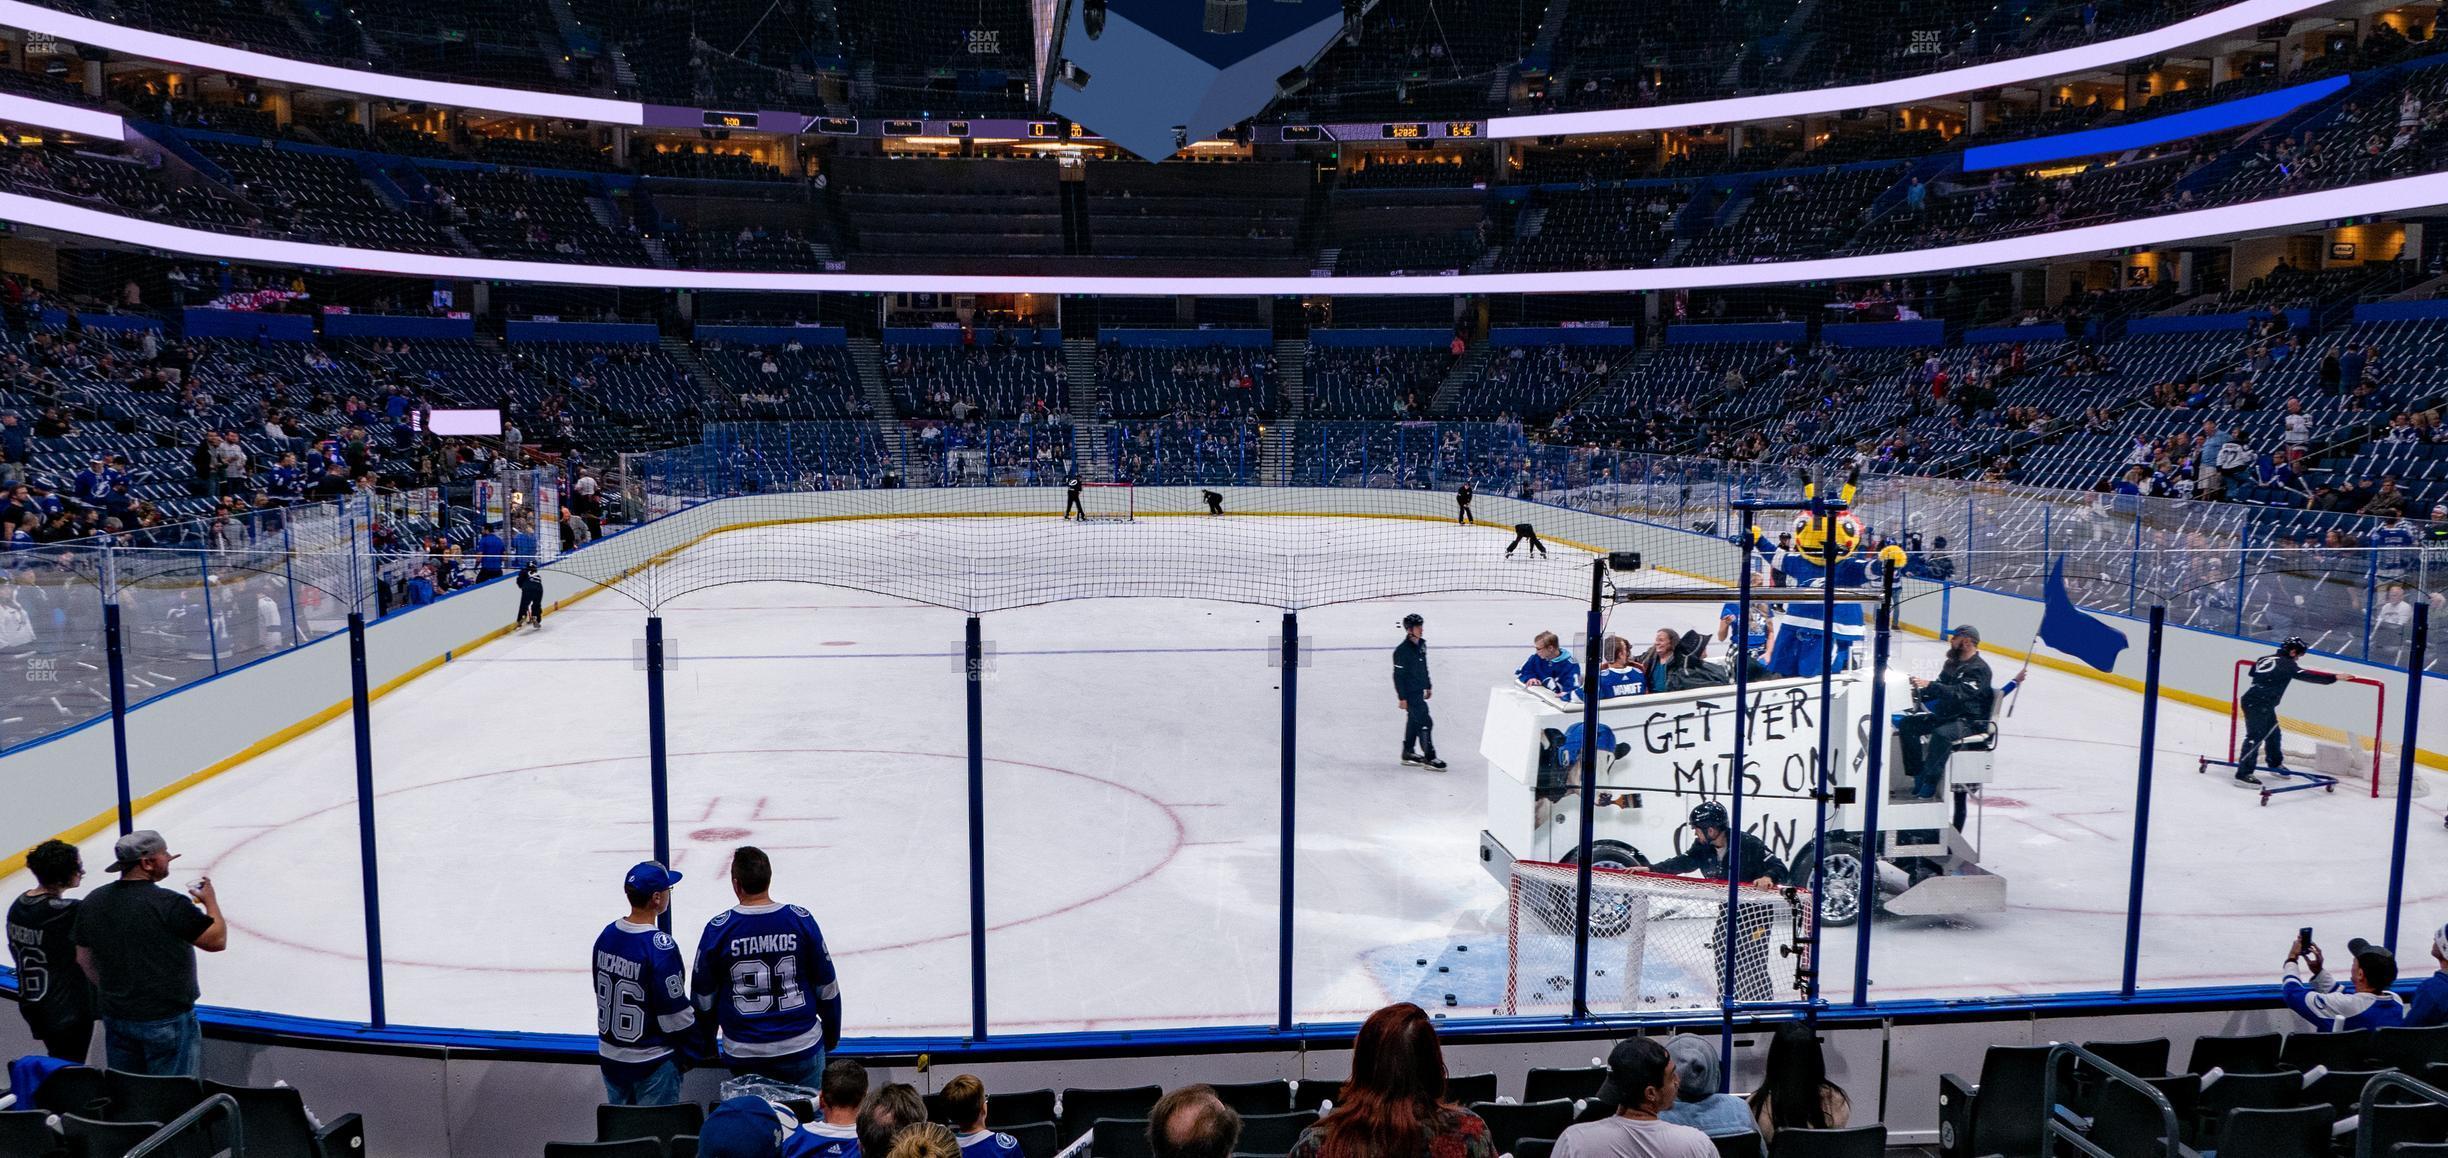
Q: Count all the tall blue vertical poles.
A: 11